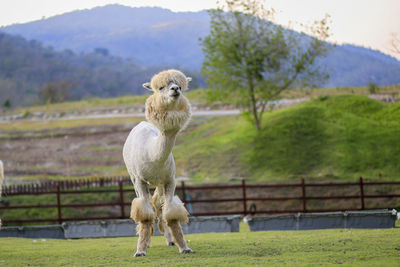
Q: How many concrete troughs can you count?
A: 3